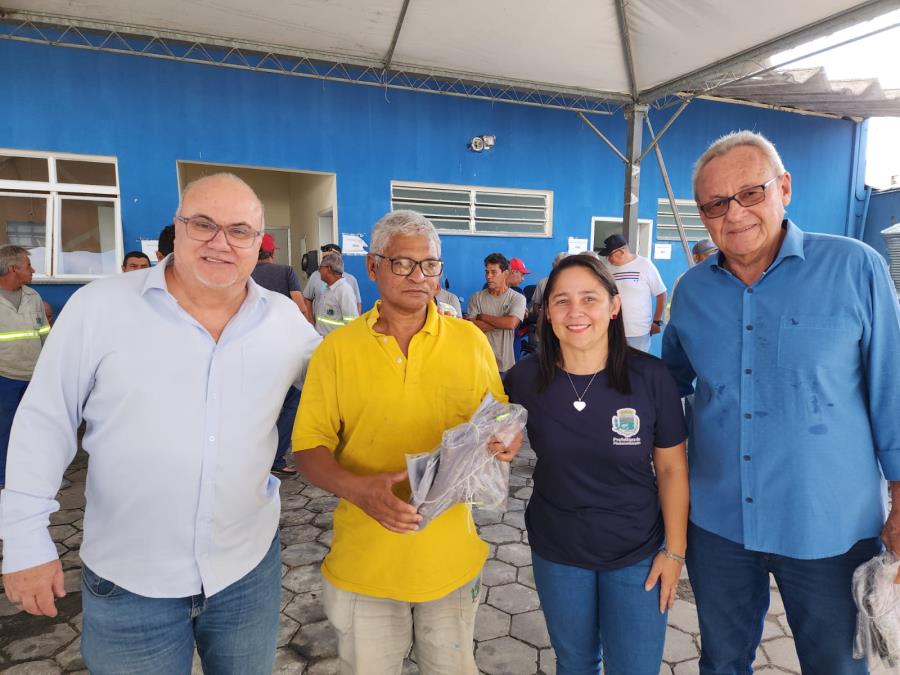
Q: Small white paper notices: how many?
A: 4